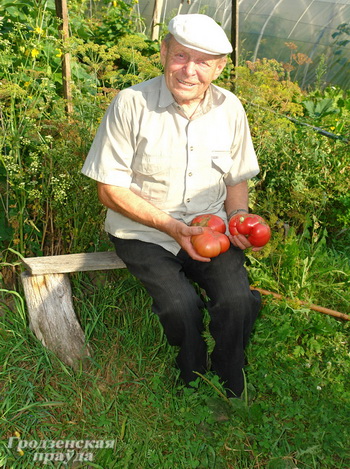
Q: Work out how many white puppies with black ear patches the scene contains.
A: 0